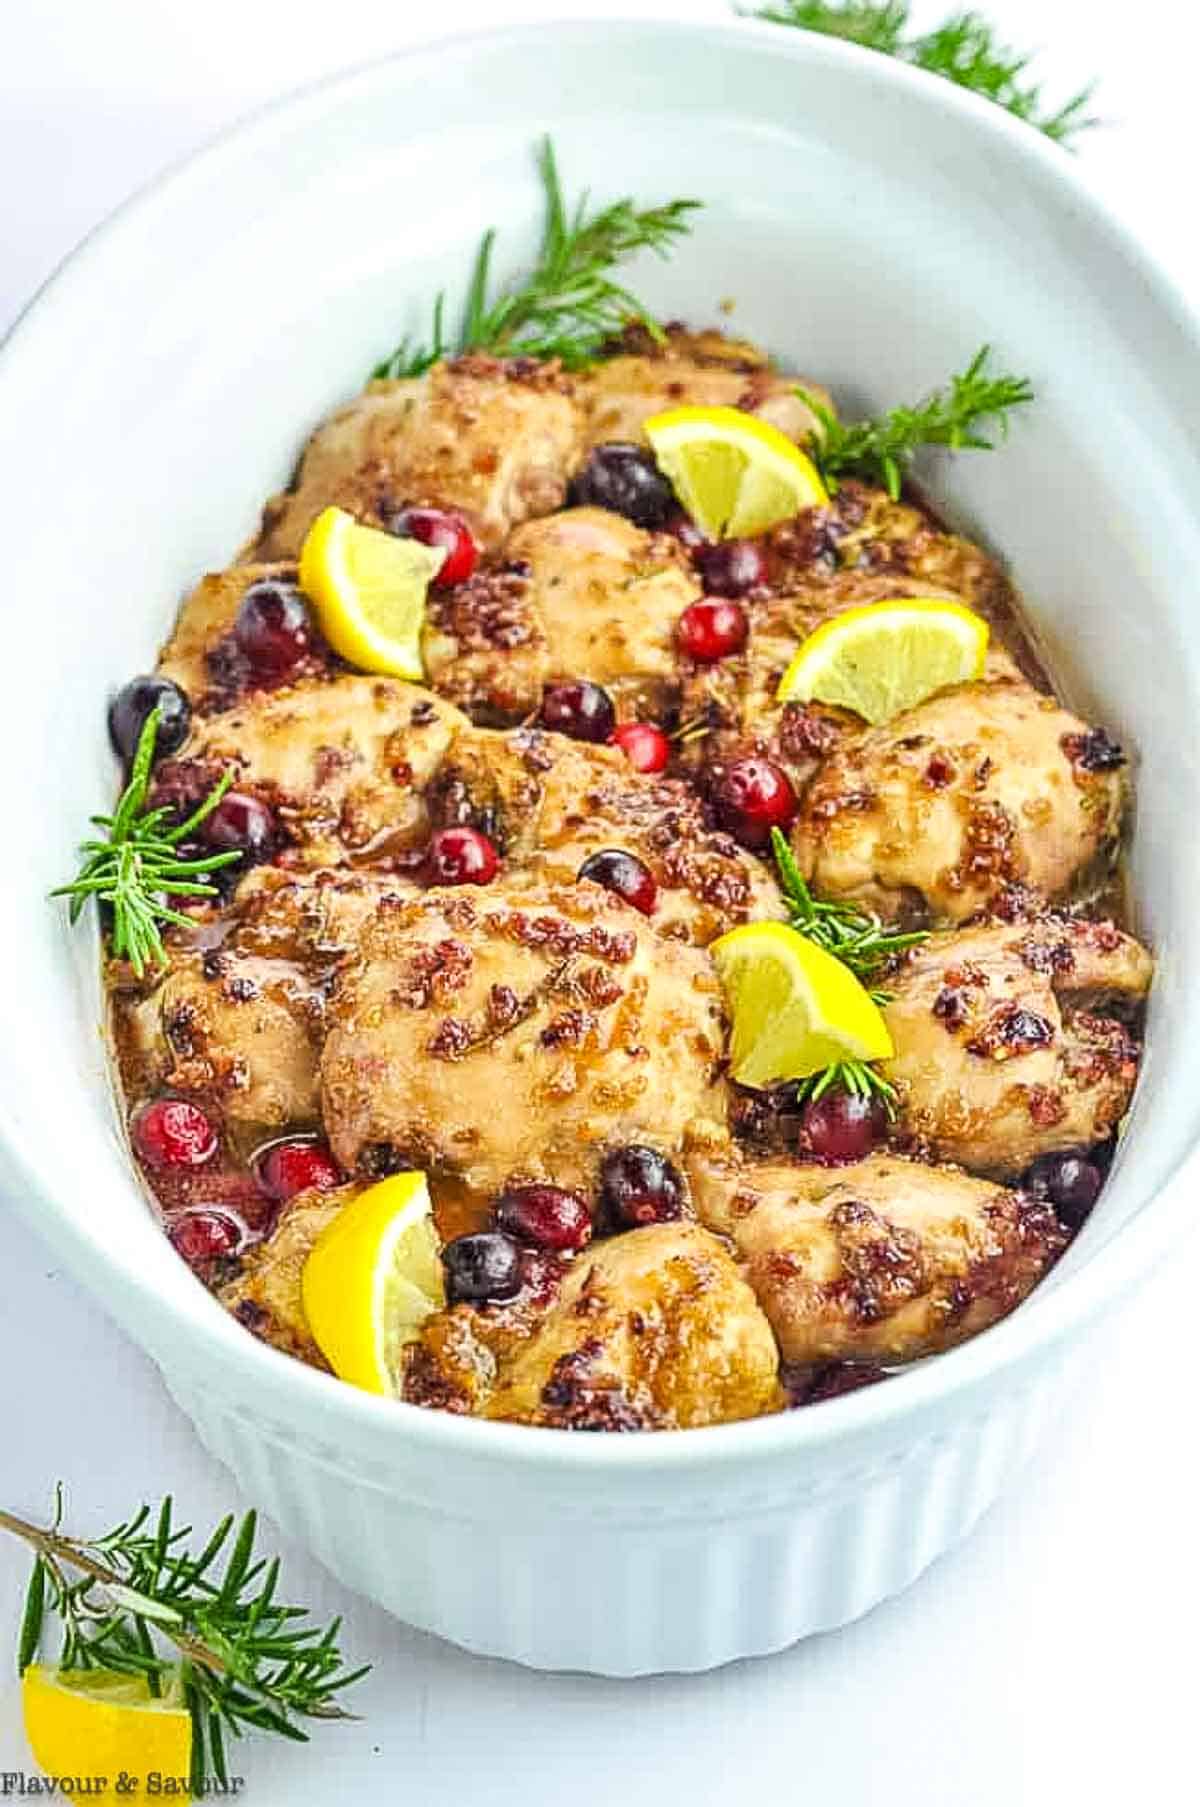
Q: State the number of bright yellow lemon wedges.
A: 6